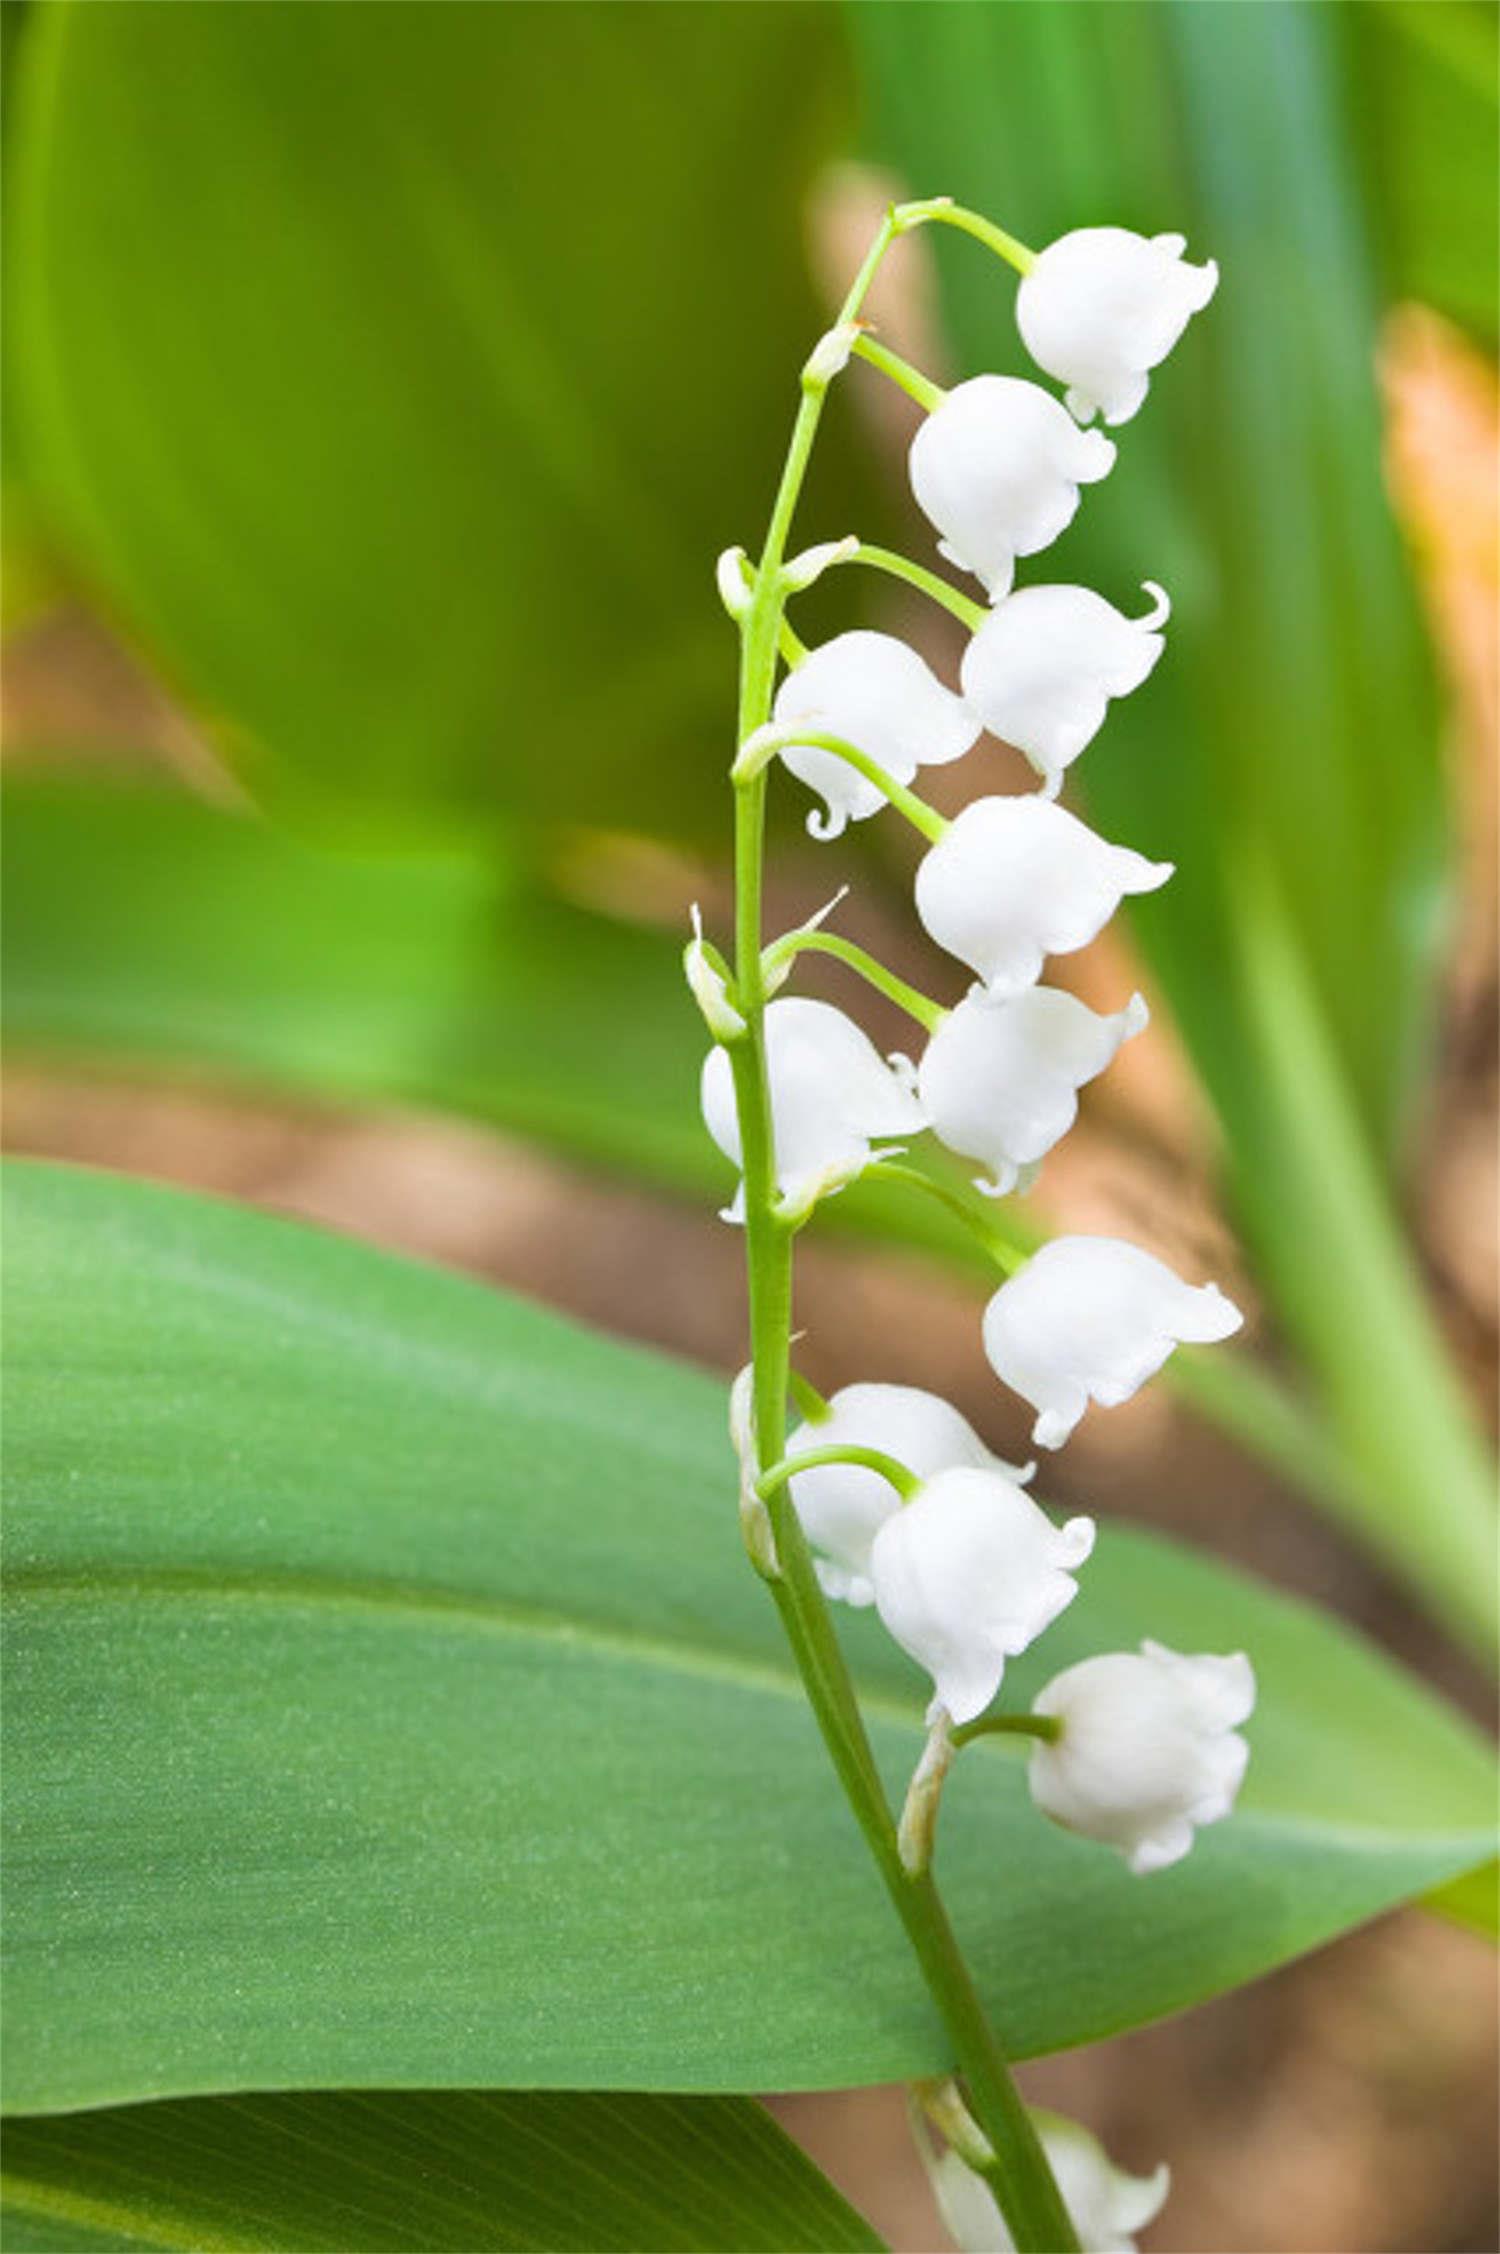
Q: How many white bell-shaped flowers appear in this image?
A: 12